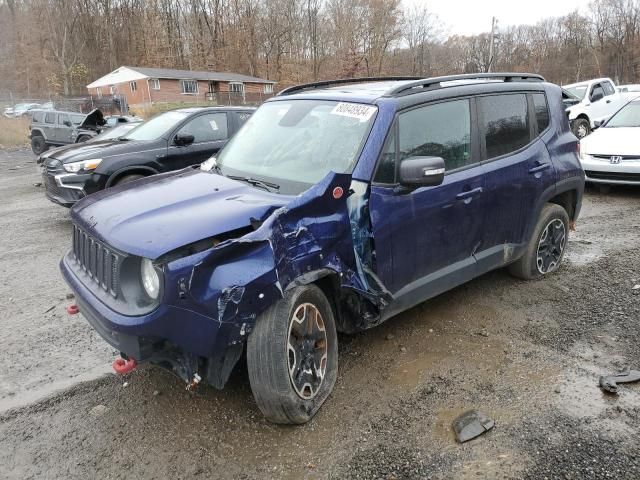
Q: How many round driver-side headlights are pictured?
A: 1